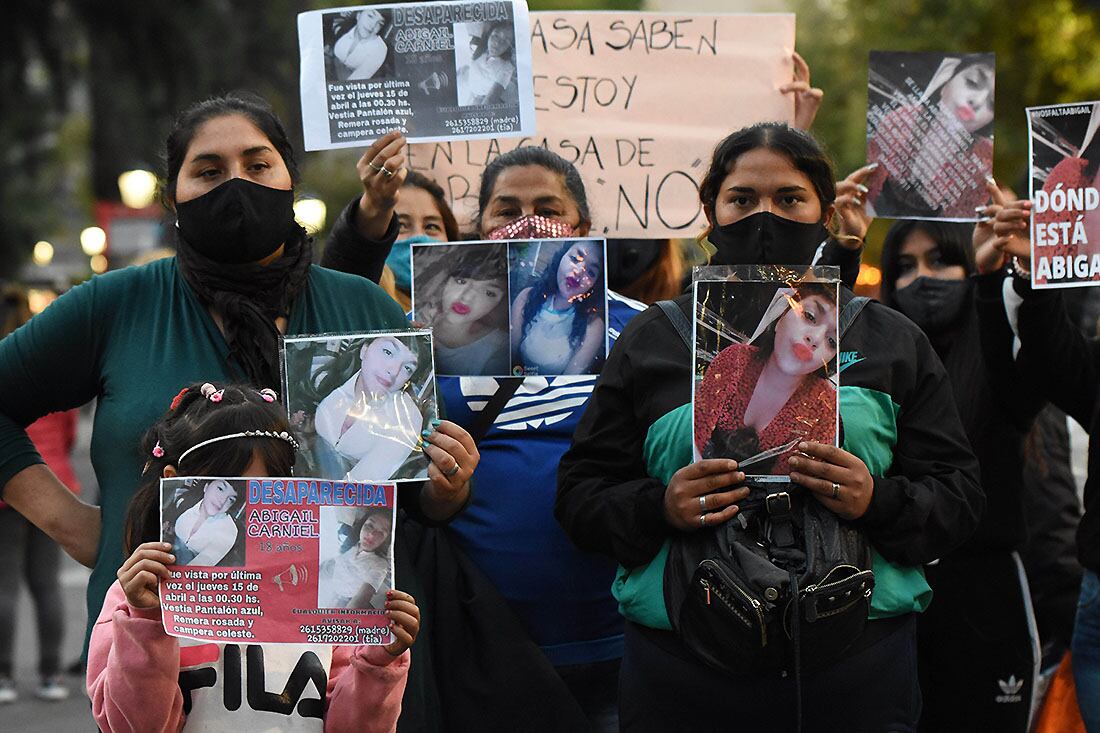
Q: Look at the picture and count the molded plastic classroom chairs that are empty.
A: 0